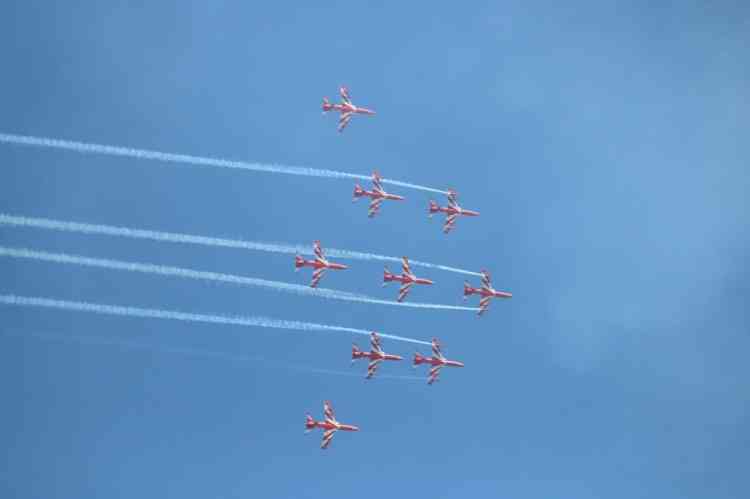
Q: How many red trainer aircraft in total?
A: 9